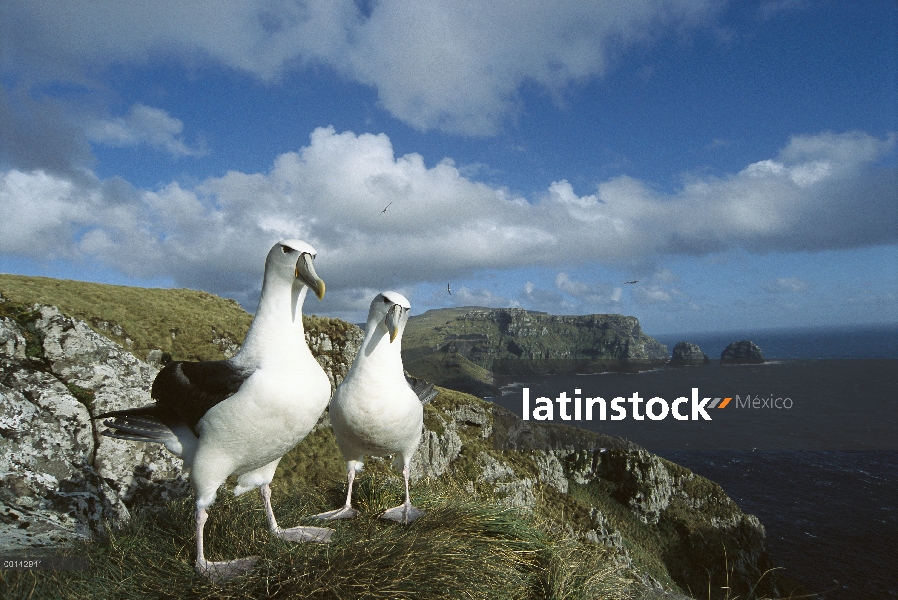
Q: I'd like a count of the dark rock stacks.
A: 2